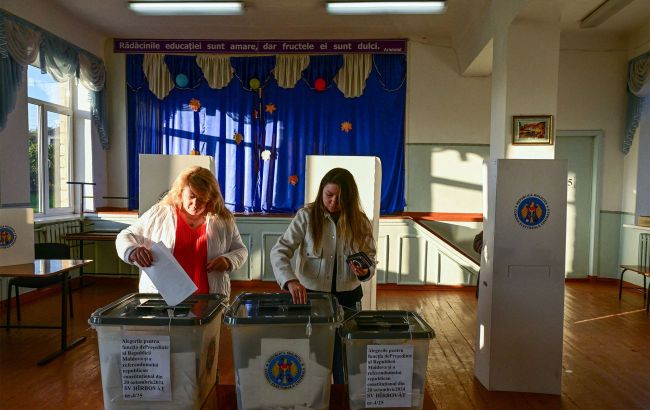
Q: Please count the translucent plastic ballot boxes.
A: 3